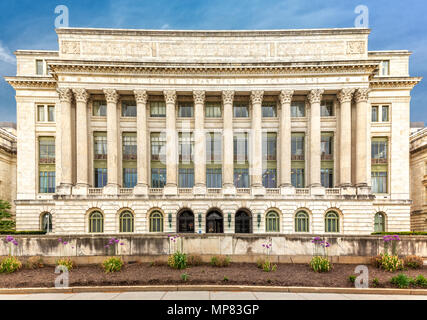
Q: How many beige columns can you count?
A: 12